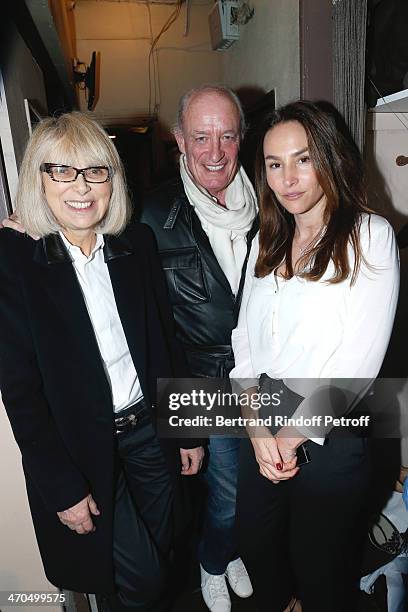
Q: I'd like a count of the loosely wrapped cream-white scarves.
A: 1